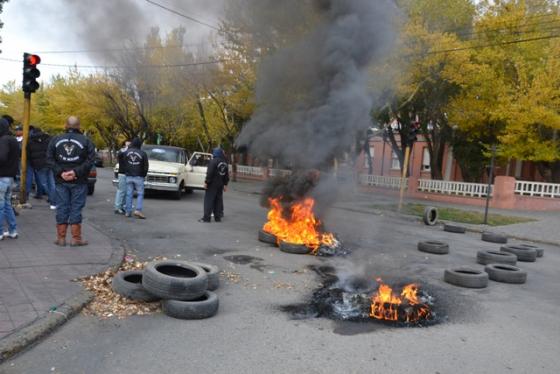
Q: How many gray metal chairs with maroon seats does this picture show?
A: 0